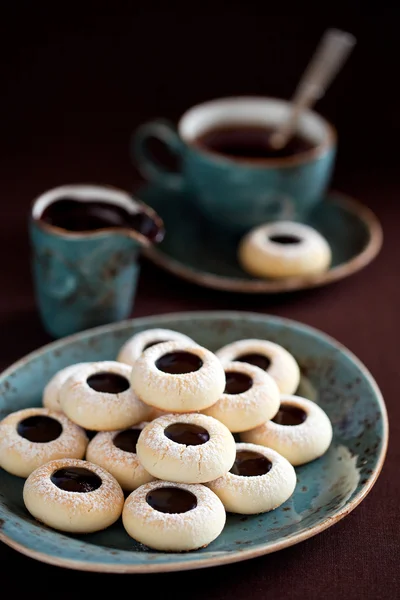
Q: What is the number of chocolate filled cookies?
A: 14